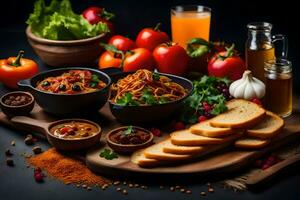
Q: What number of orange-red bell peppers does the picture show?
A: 1